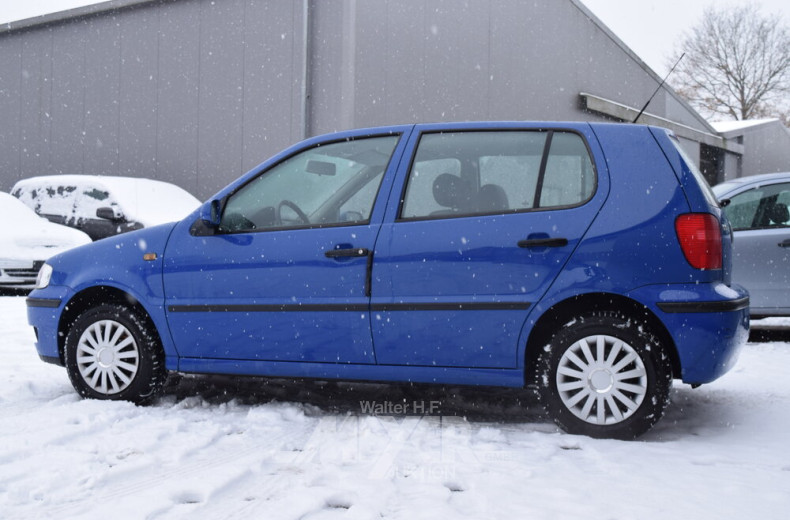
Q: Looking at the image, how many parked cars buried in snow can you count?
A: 2